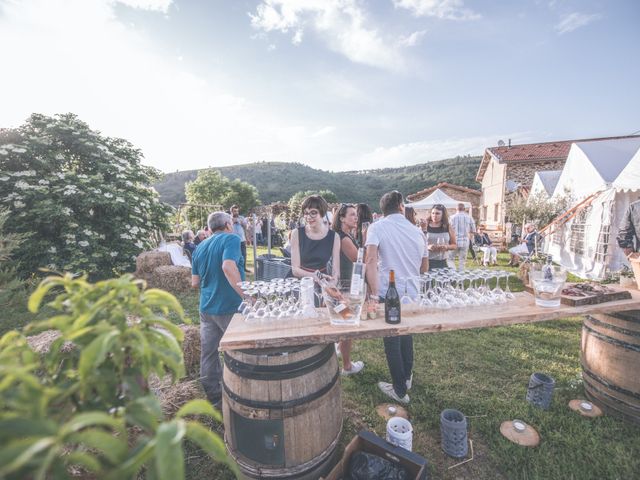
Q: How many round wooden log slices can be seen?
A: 3